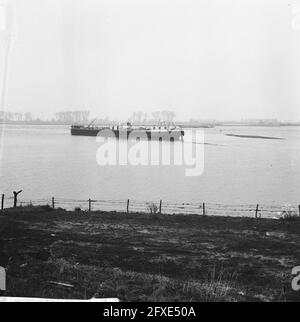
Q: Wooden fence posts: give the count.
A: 9